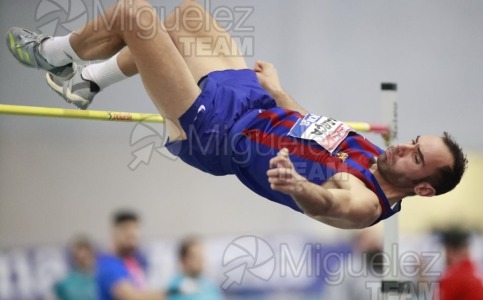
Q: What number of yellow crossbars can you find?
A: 1